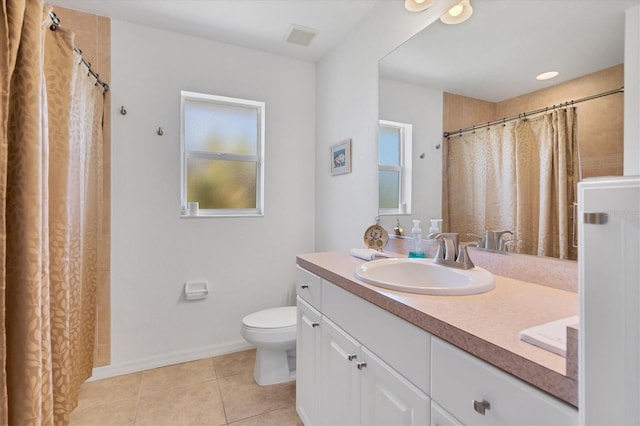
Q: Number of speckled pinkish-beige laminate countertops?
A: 1